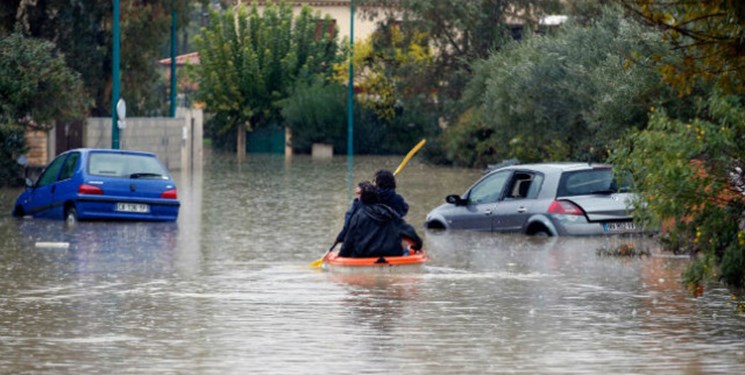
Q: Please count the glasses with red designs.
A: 0